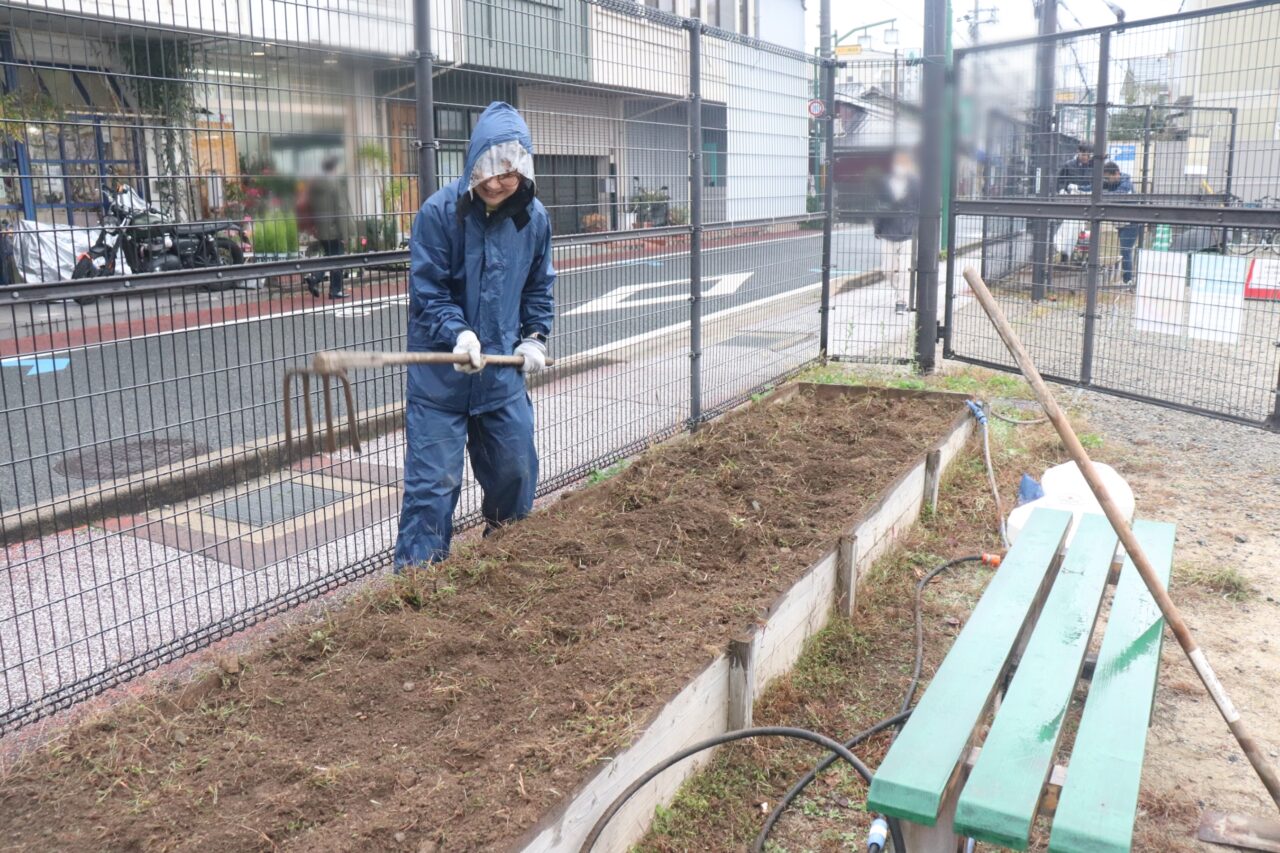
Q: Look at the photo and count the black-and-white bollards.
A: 0